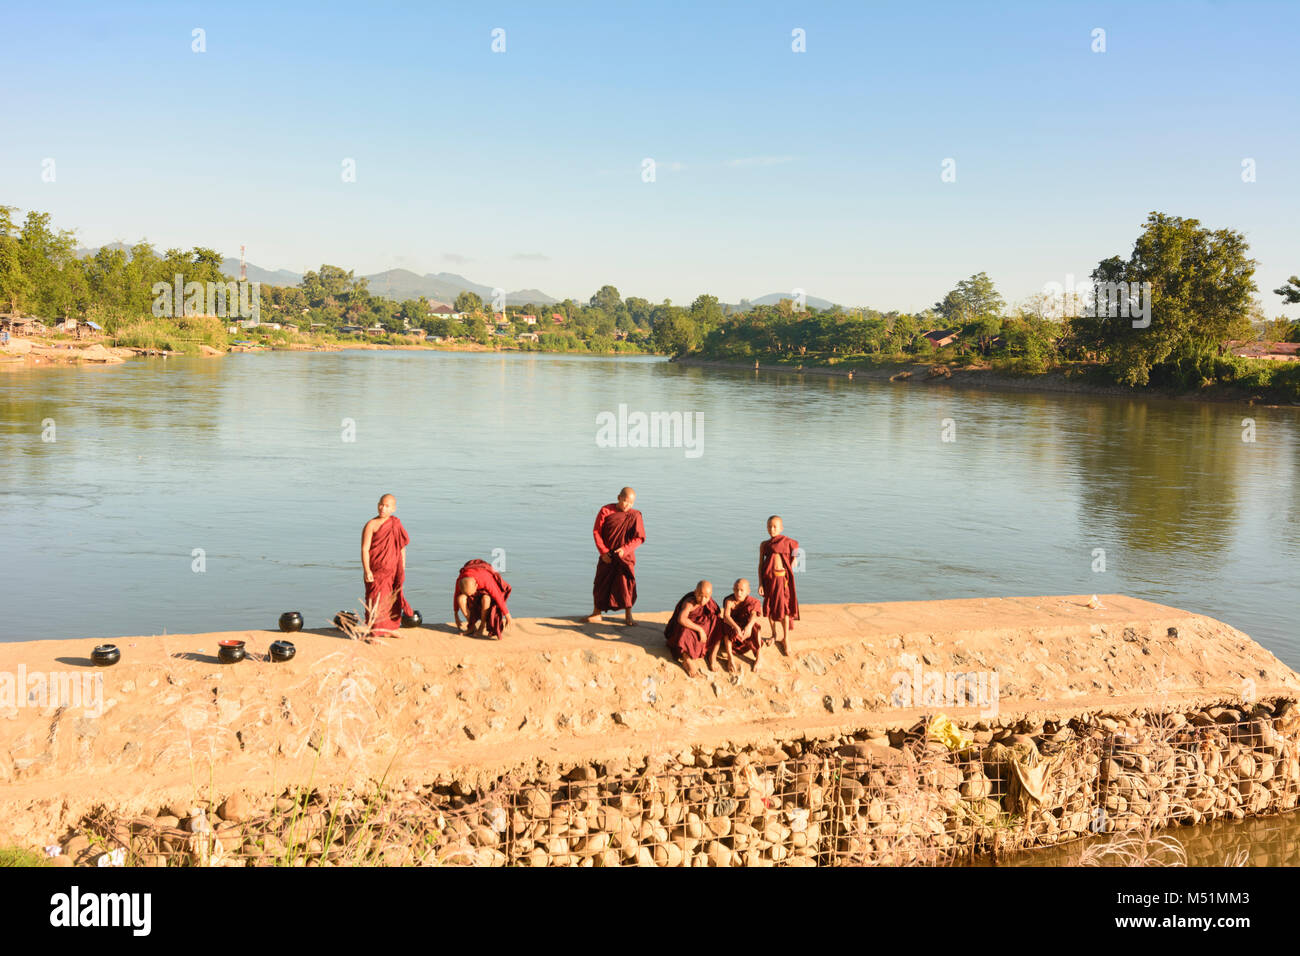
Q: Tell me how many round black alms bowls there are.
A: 6